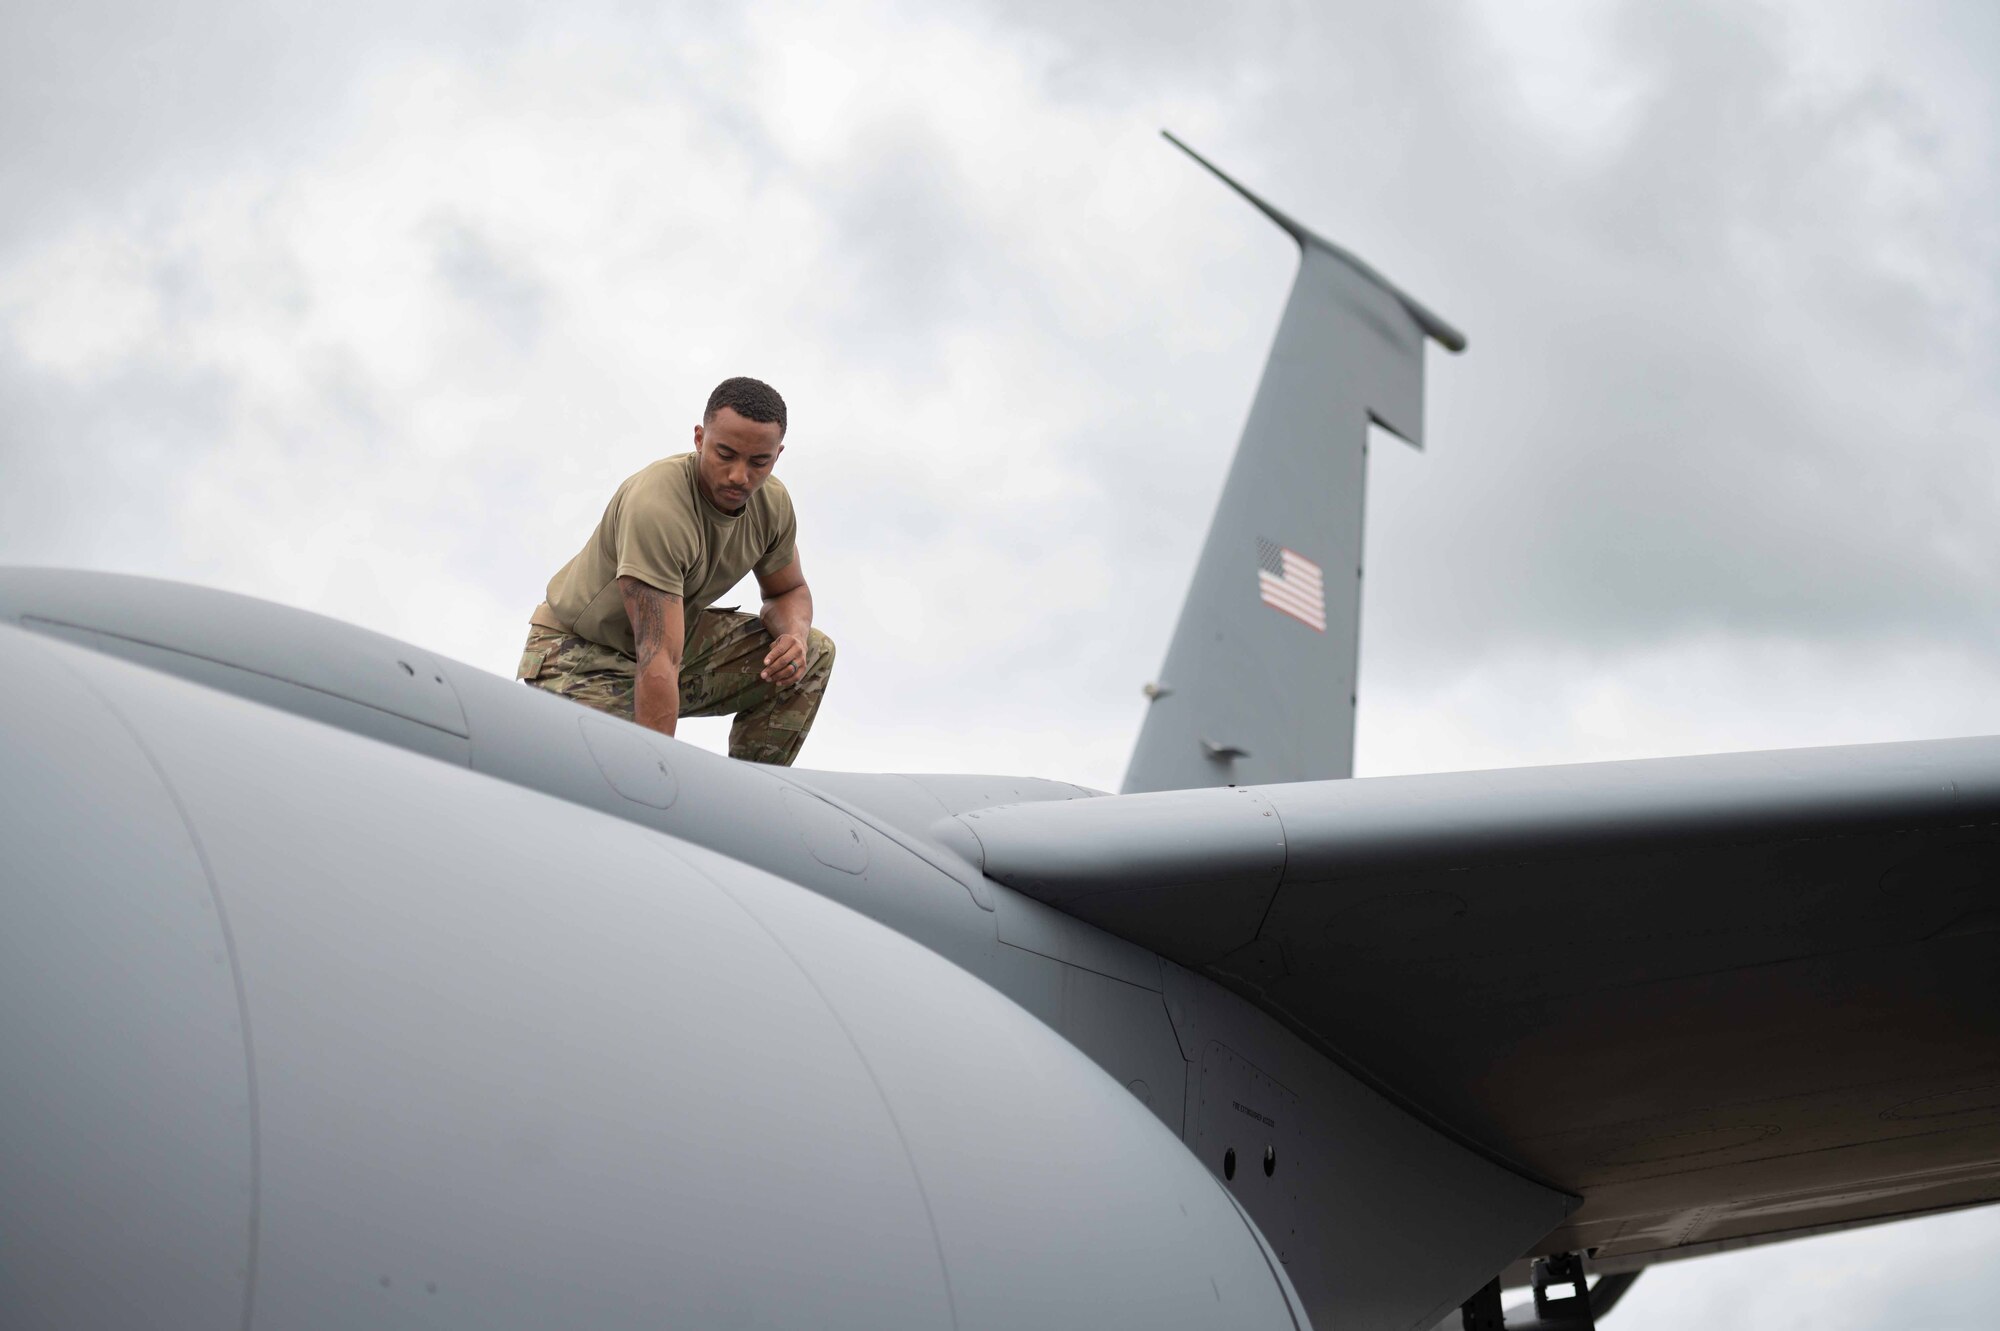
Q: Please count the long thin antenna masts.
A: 1